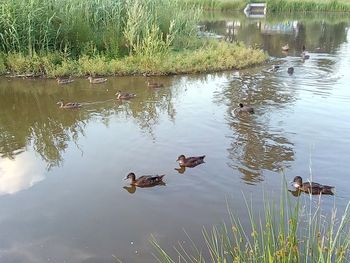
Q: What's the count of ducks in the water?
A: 13